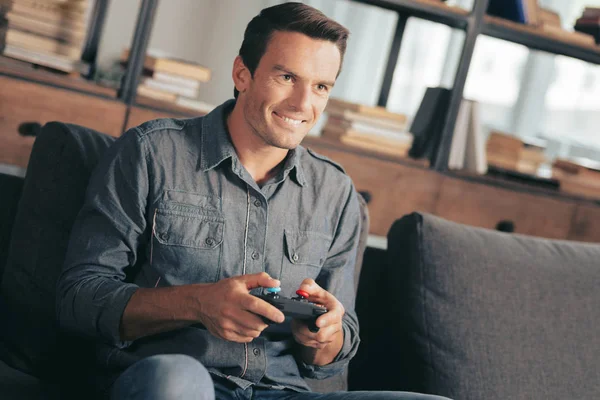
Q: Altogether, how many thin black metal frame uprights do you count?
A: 4